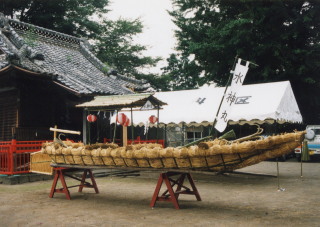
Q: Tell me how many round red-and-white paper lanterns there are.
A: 4